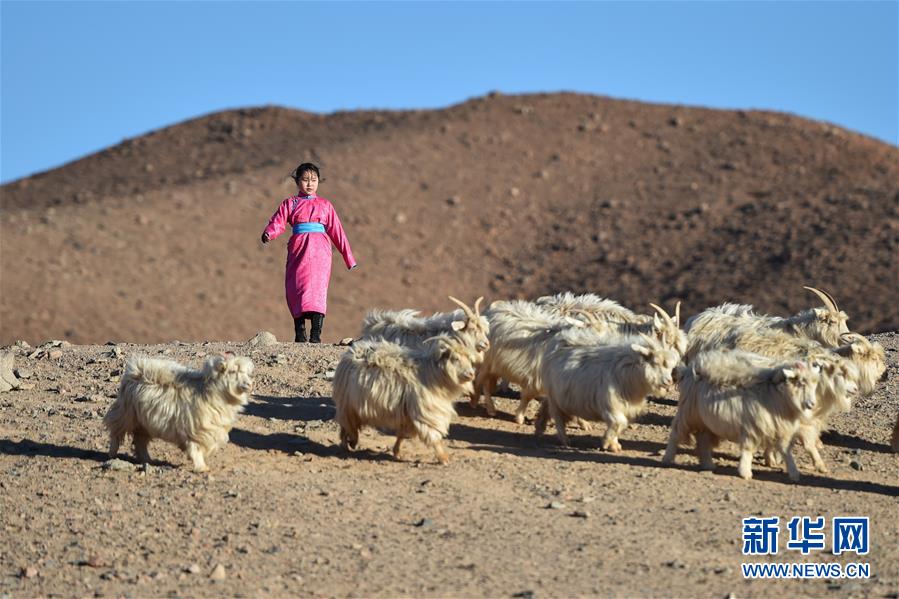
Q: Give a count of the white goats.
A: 10